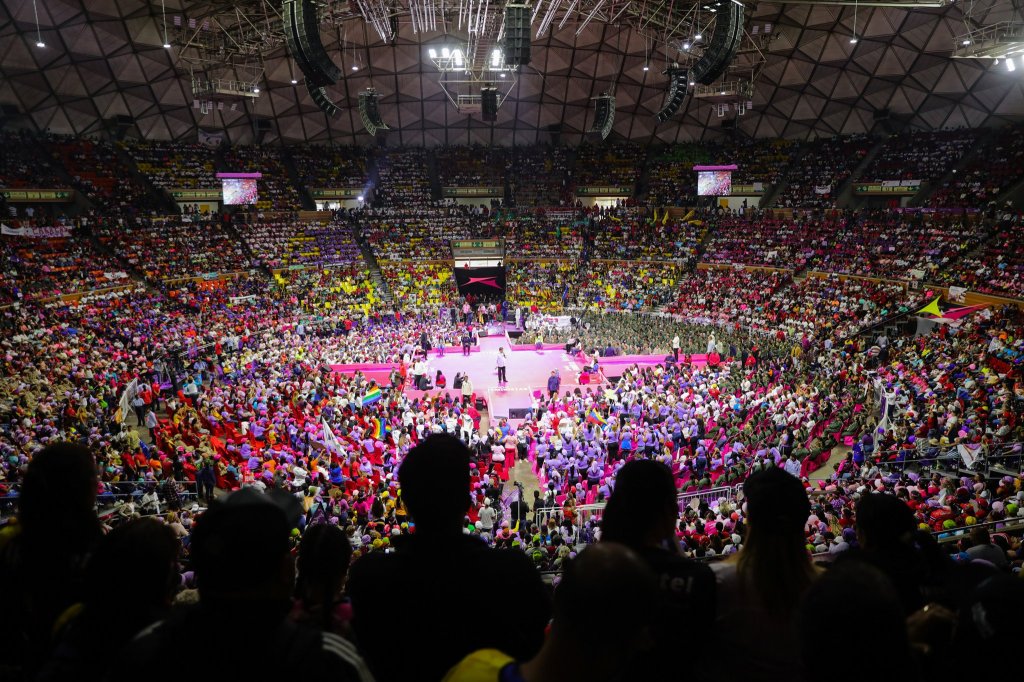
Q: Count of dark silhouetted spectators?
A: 11